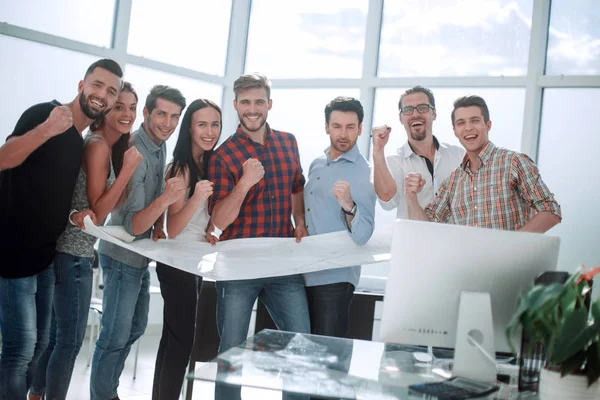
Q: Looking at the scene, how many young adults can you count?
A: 8